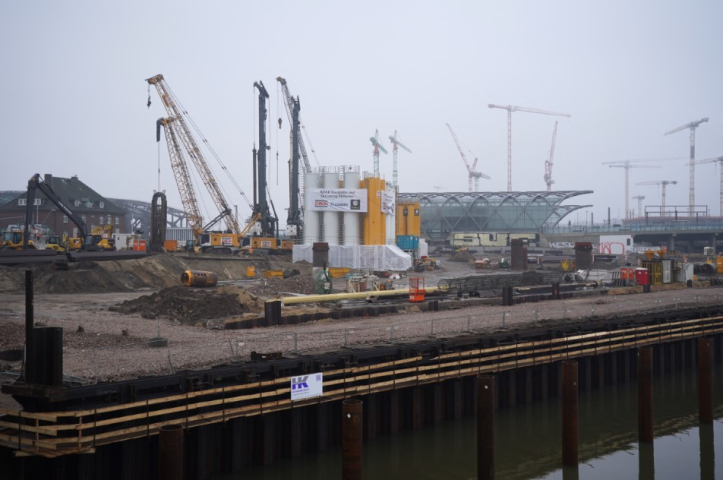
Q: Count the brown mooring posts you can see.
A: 6